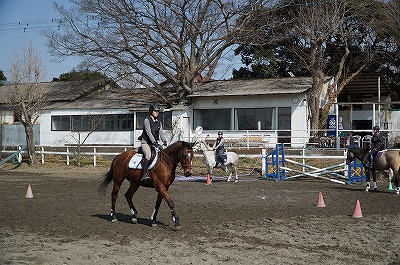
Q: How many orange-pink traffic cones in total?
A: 4